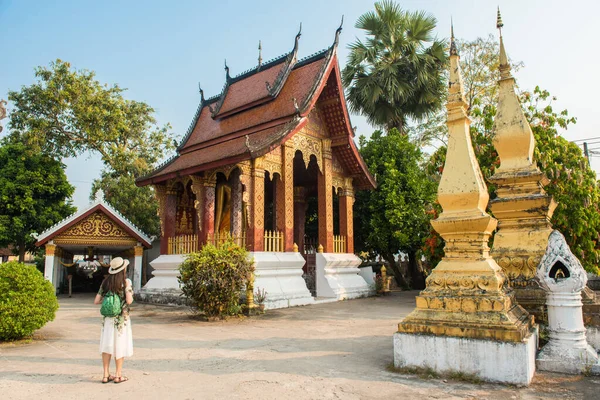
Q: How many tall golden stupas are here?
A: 2